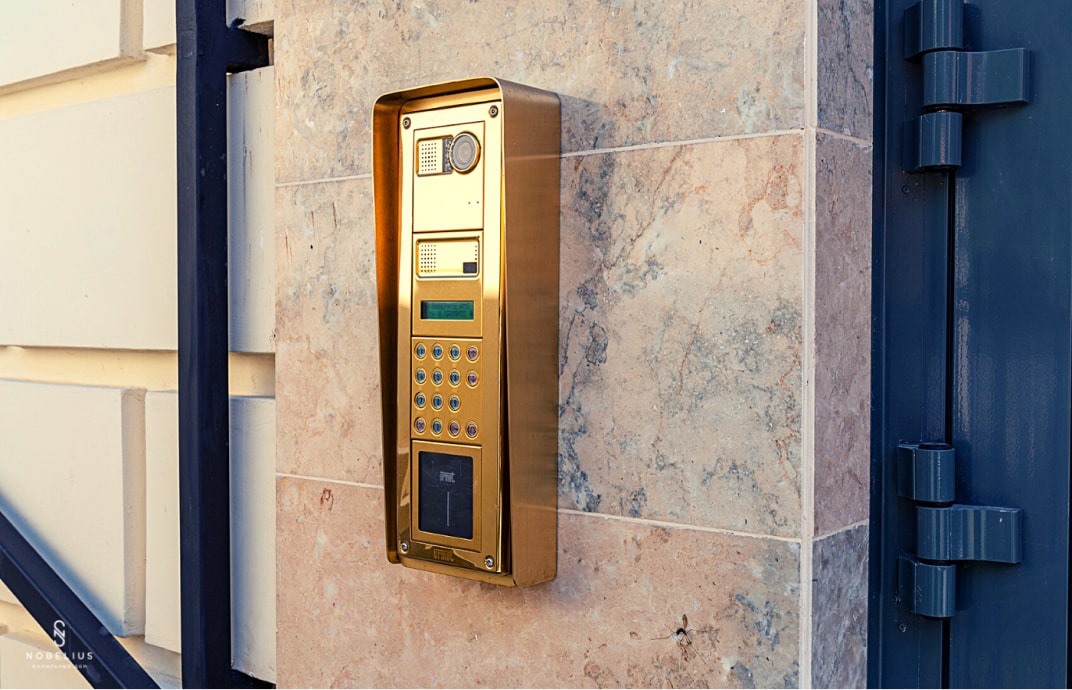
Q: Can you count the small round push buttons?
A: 15